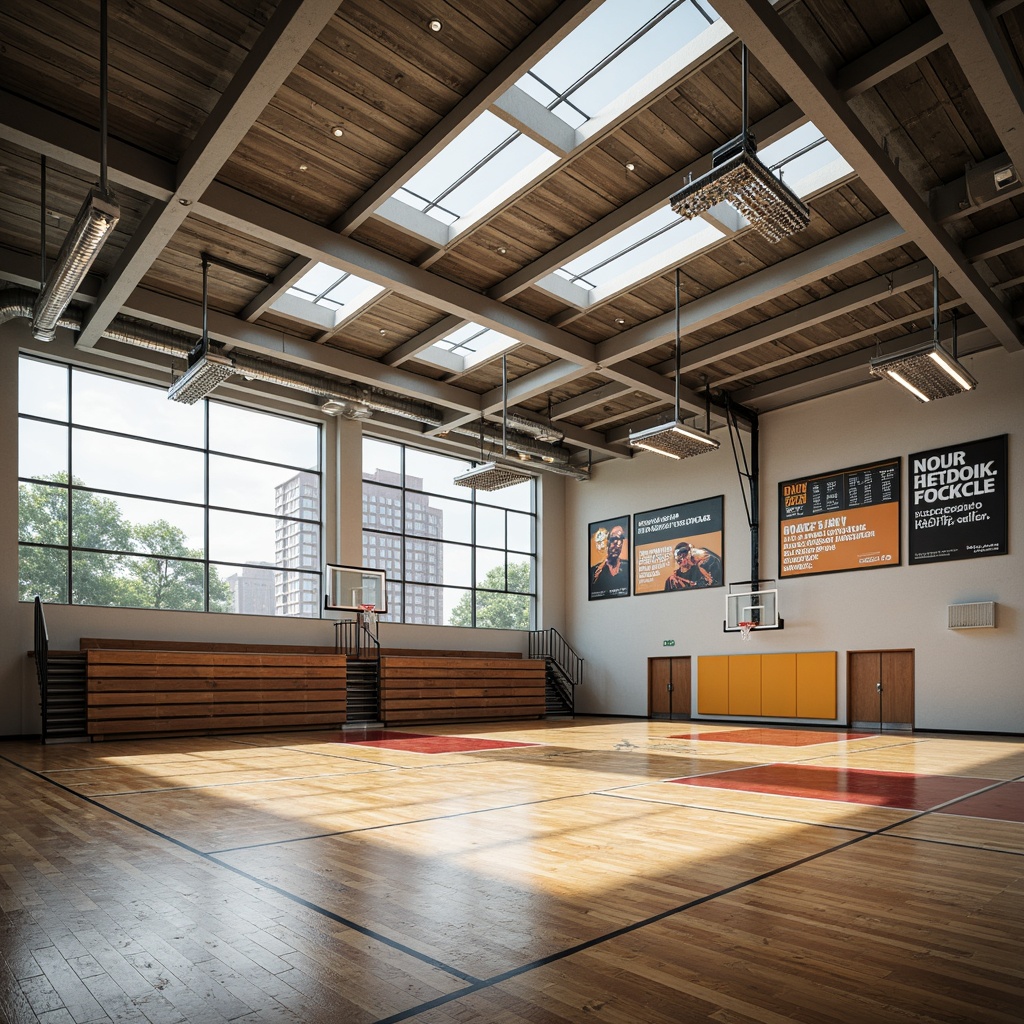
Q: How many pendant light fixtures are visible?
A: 6